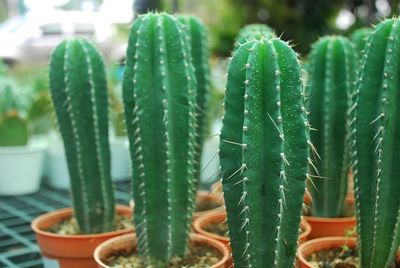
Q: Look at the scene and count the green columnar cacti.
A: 8